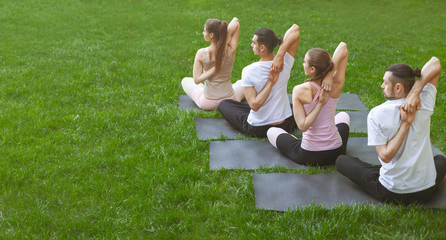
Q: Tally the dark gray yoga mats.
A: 4